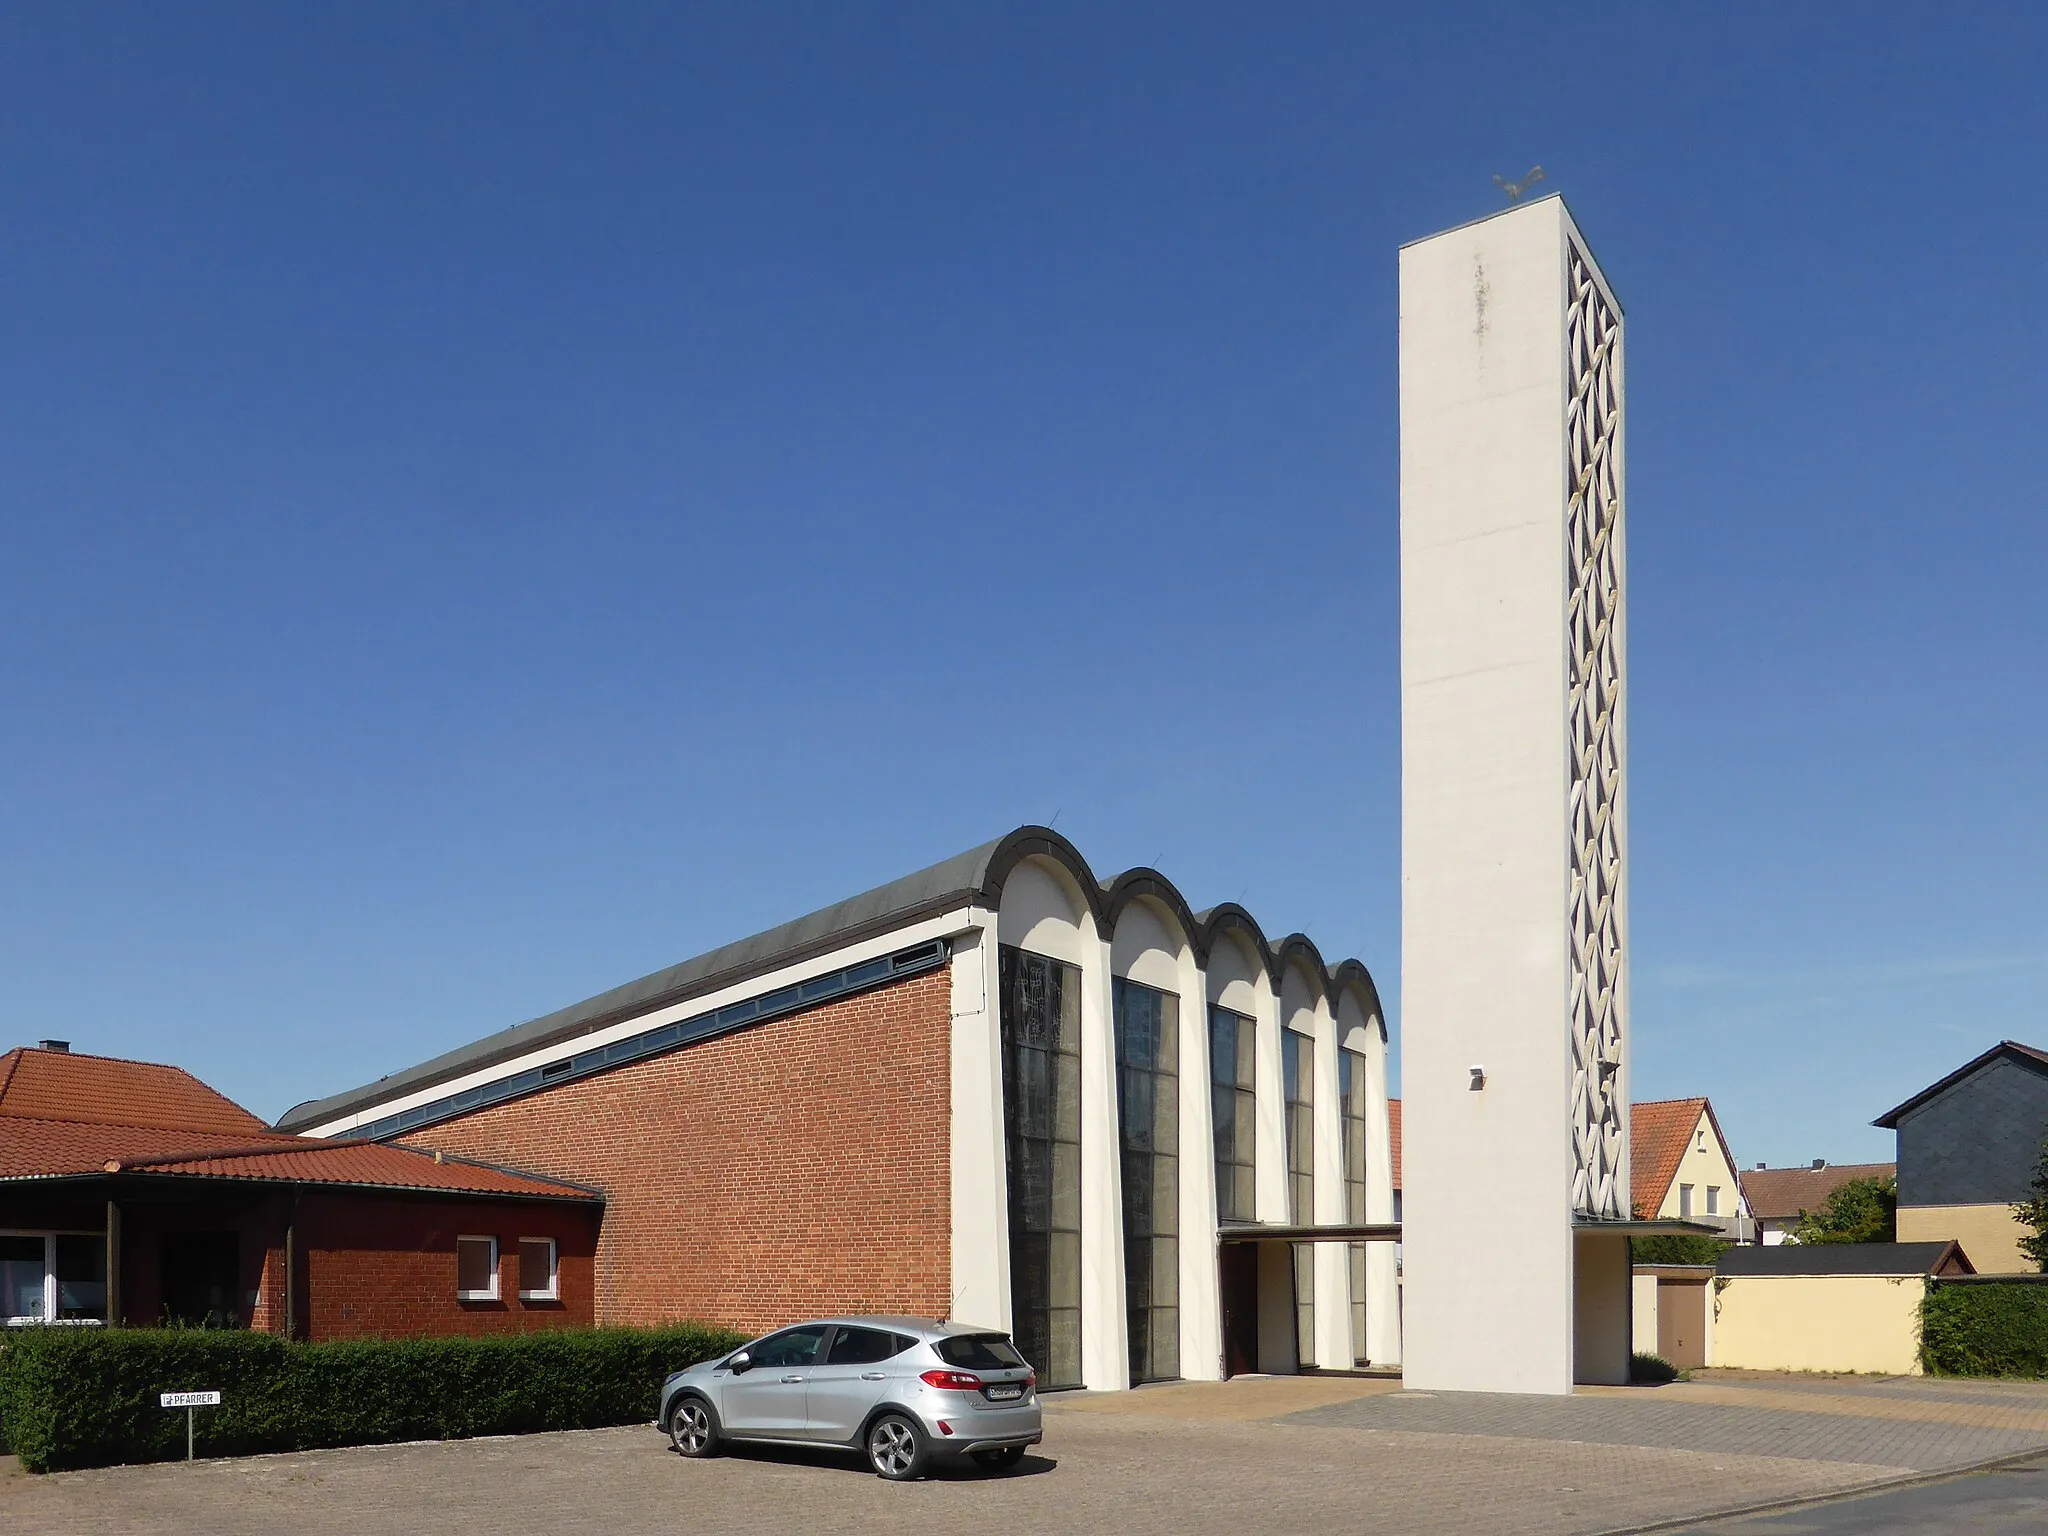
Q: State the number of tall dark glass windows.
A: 5